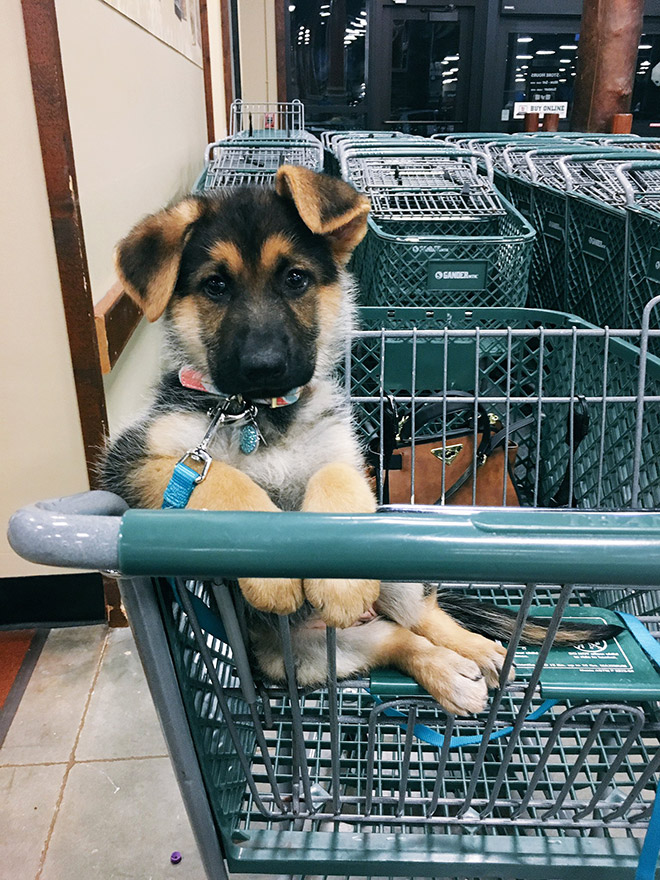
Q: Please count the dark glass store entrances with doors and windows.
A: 1